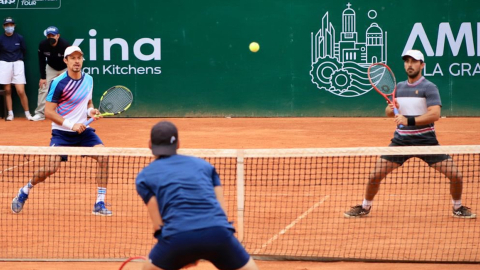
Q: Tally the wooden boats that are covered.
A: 0